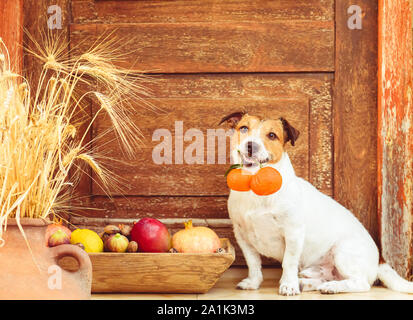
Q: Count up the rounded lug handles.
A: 1